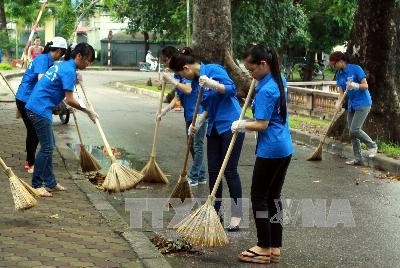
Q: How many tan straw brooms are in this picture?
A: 7